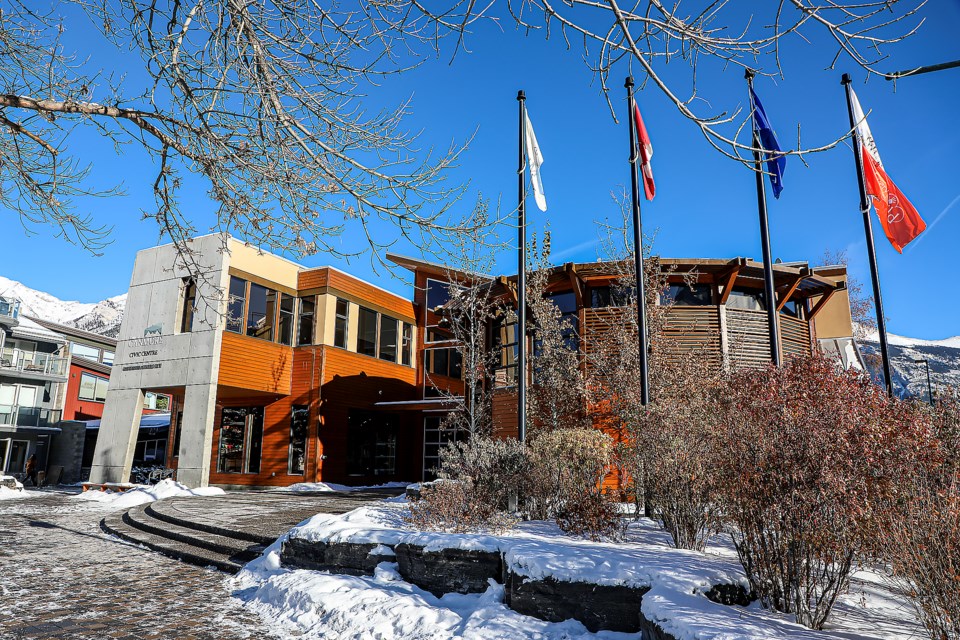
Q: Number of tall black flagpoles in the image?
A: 4